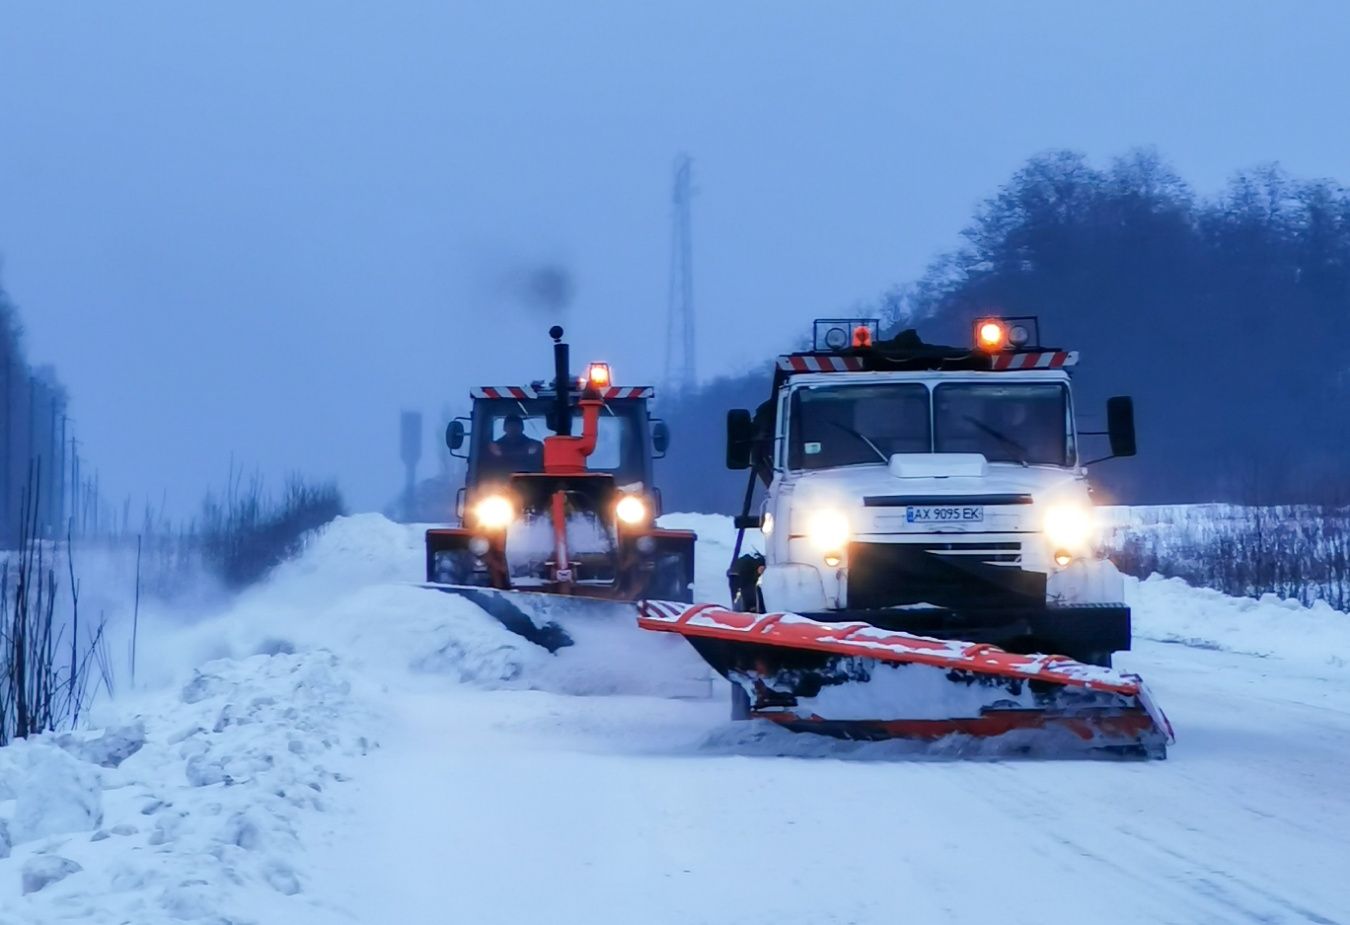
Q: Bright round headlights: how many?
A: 4